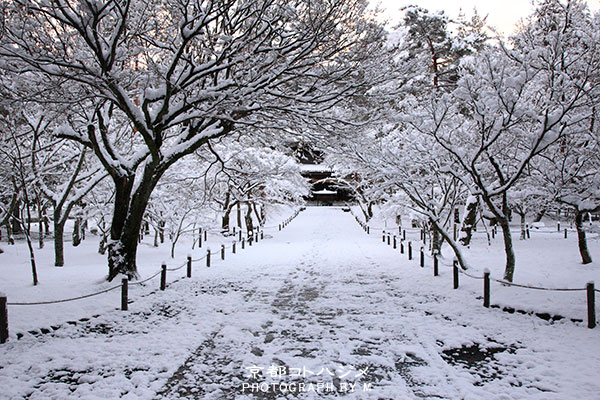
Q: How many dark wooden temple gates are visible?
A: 1